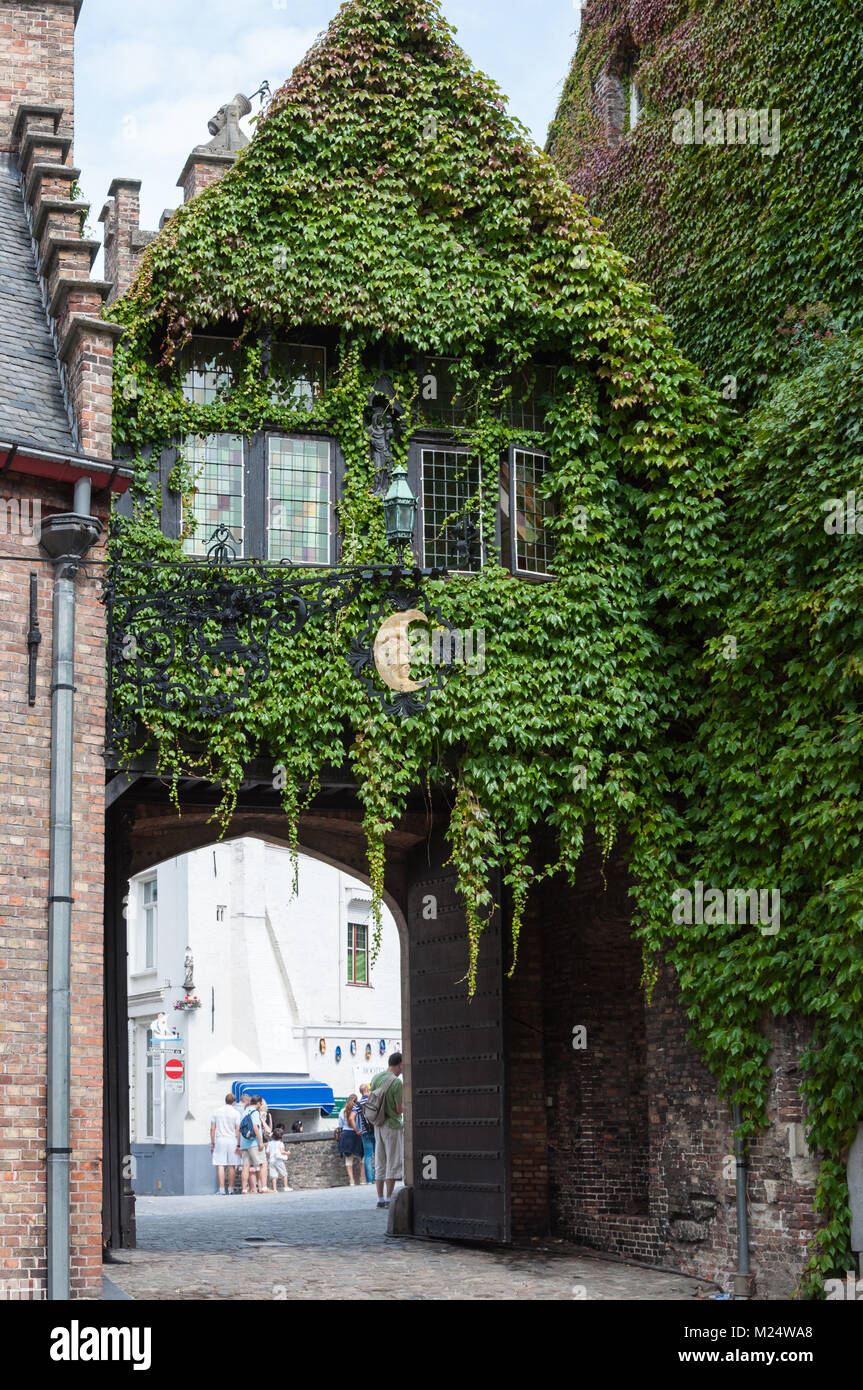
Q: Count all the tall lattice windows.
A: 4